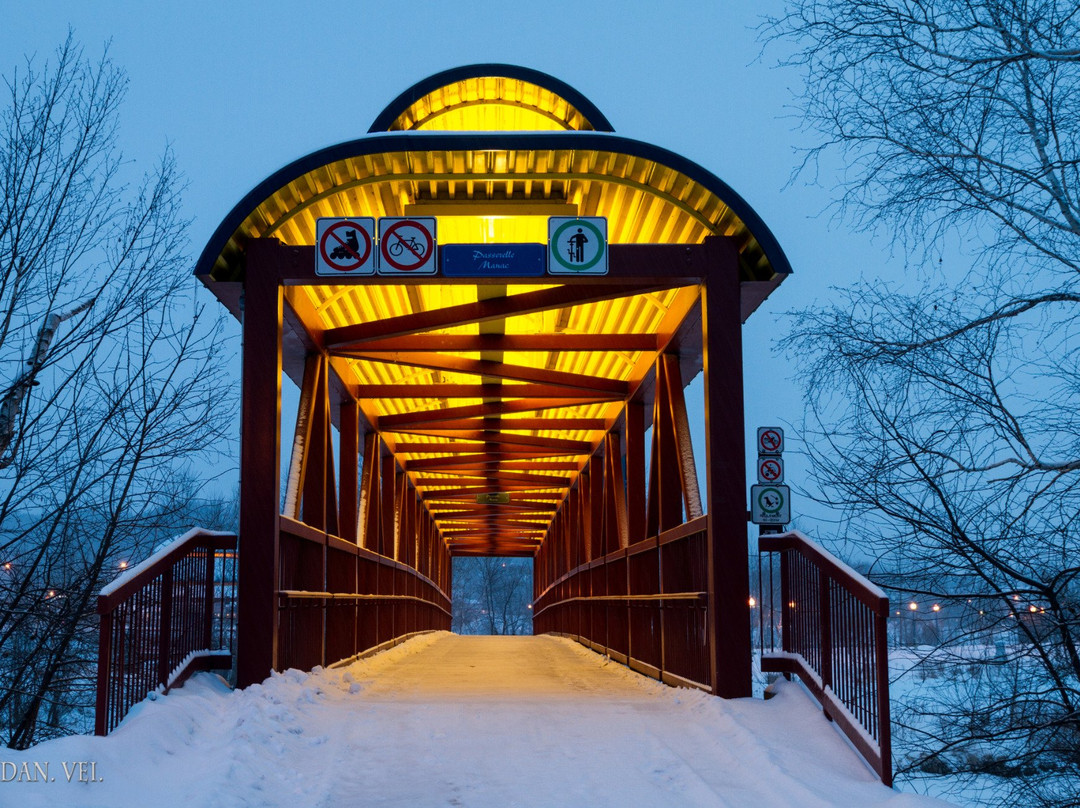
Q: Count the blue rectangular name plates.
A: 1